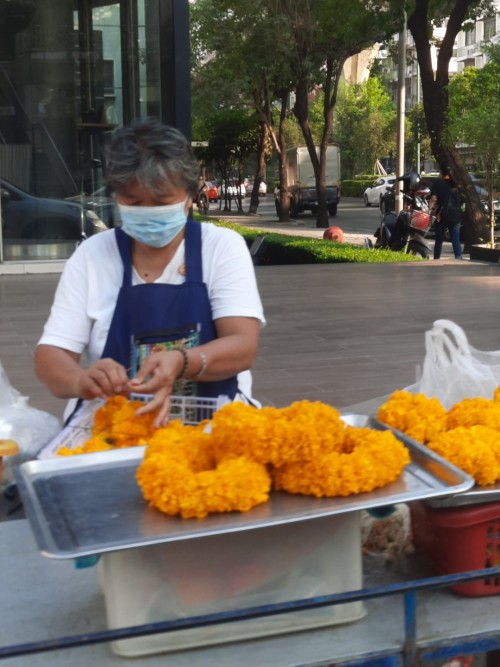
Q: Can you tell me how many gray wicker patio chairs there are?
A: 0